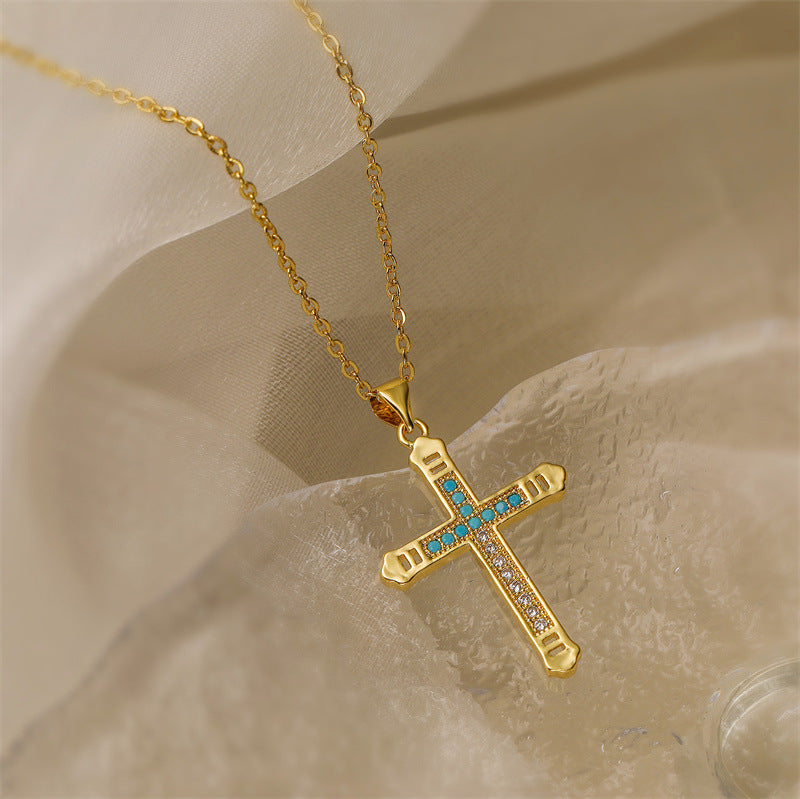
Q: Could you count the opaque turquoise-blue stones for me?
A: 10